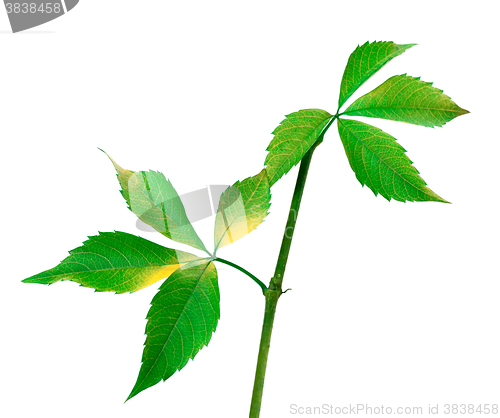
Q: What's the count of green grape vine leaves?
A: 8